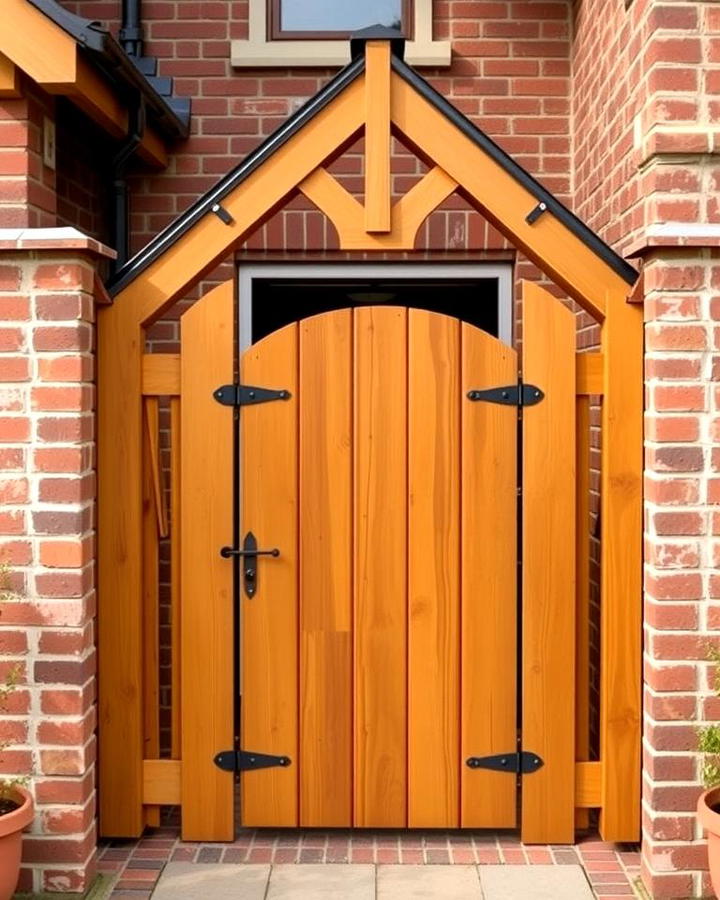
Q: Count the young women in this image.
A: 0